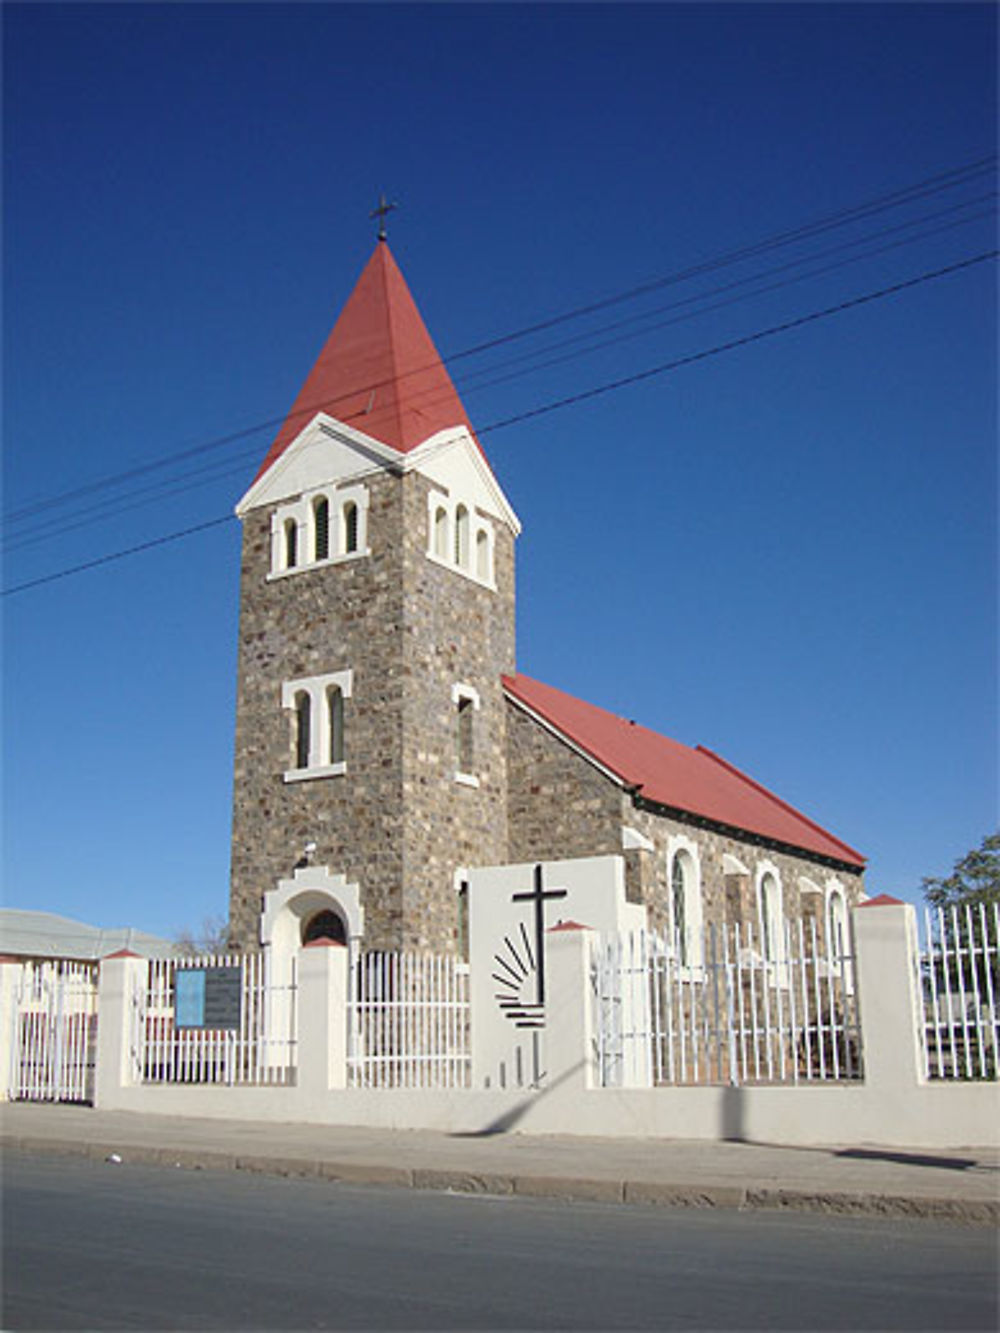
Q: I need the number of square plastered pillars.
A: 5